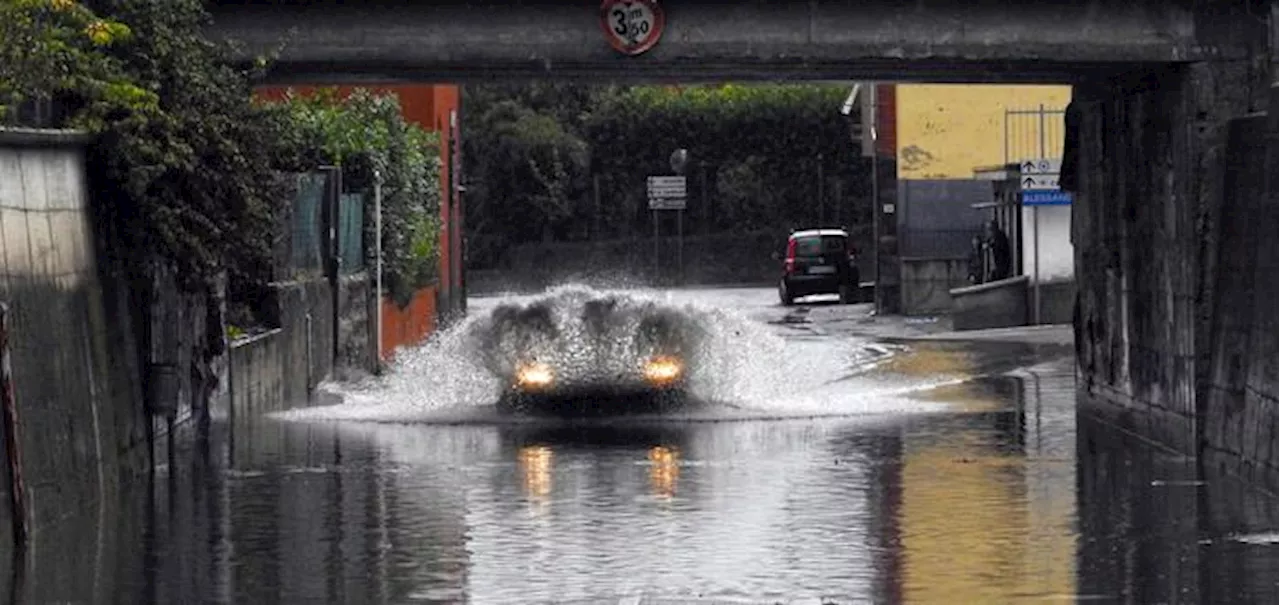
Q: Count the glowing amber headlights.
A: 2